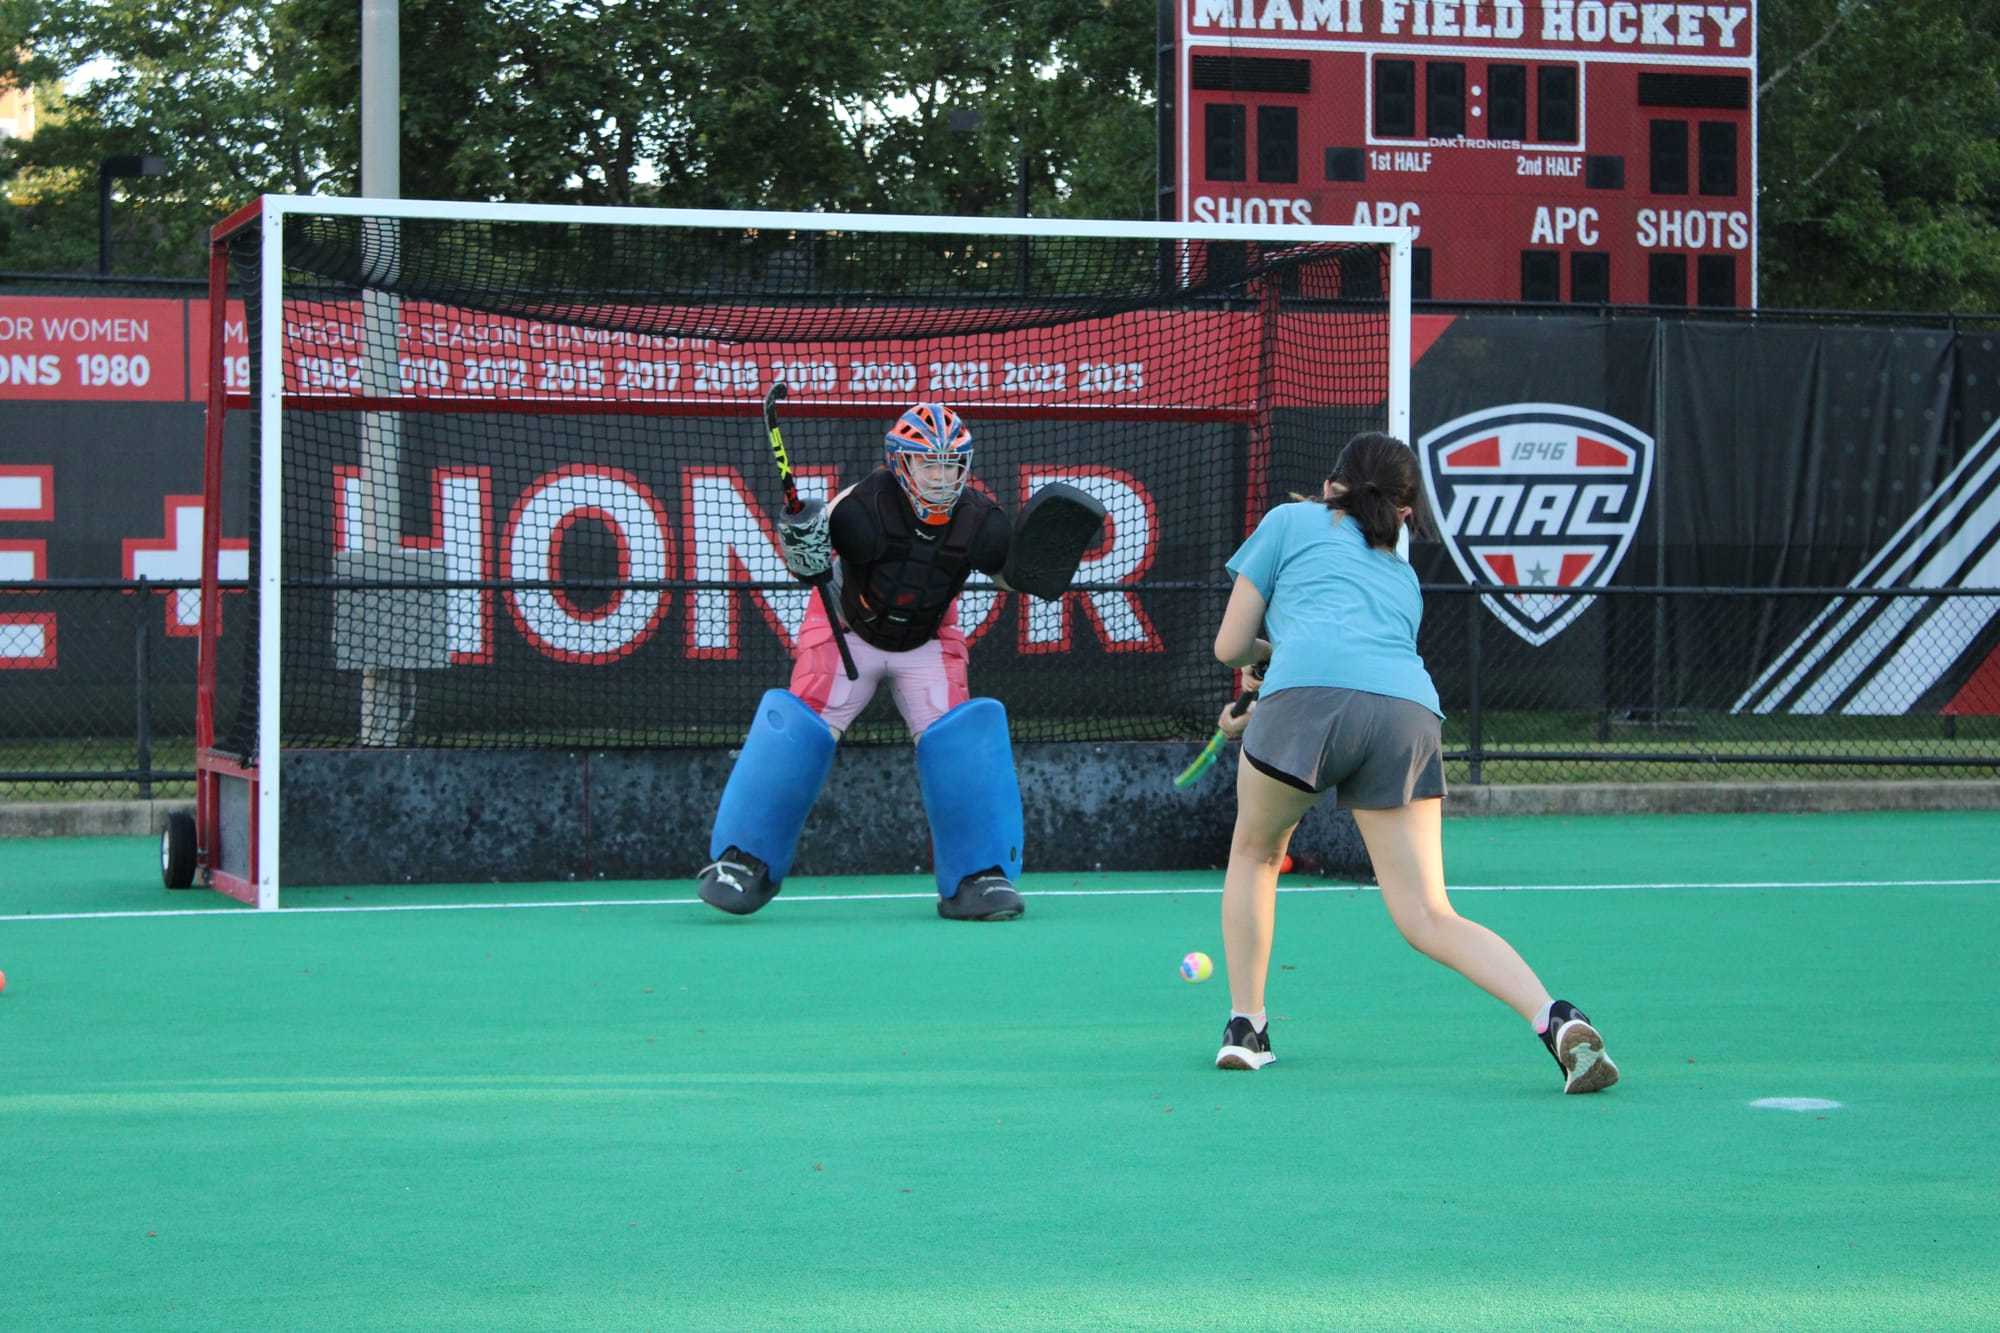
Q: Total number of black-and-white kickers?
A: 2